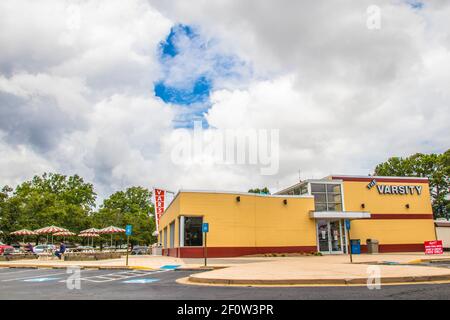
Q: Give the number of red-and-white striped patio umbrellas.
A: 6